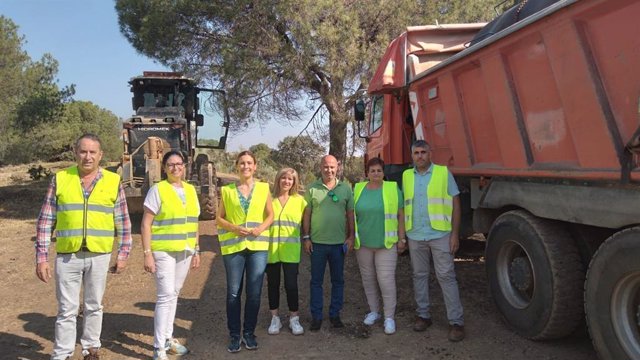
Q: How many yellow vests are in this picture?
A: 6